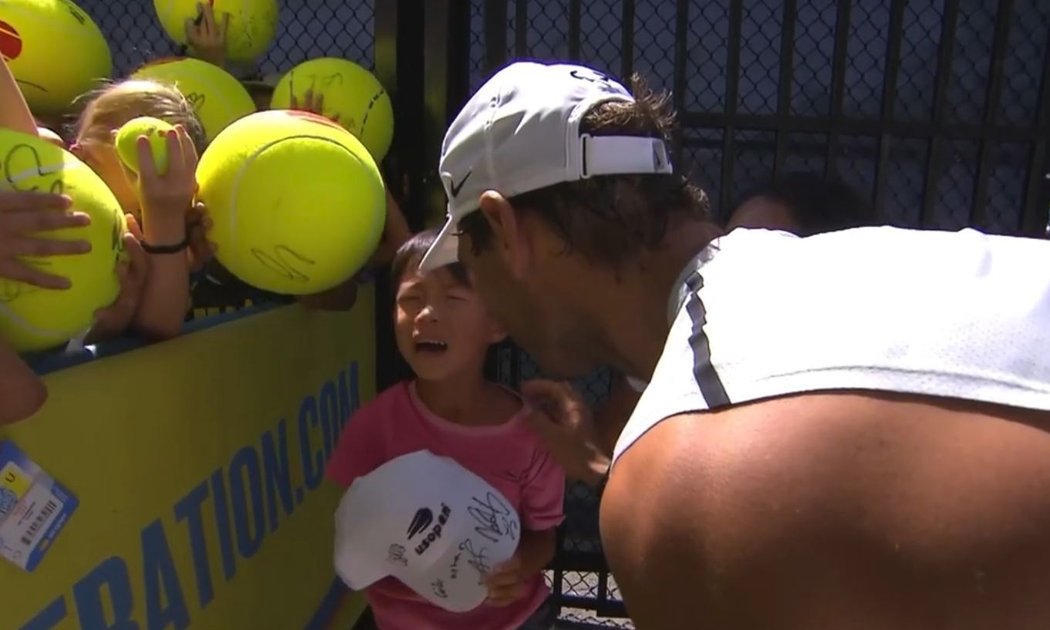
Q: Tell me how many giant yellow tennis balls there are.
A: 6